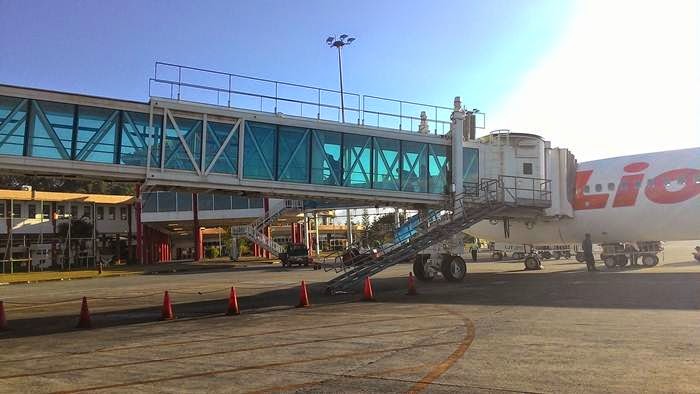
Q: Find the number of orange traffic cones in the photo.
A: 7